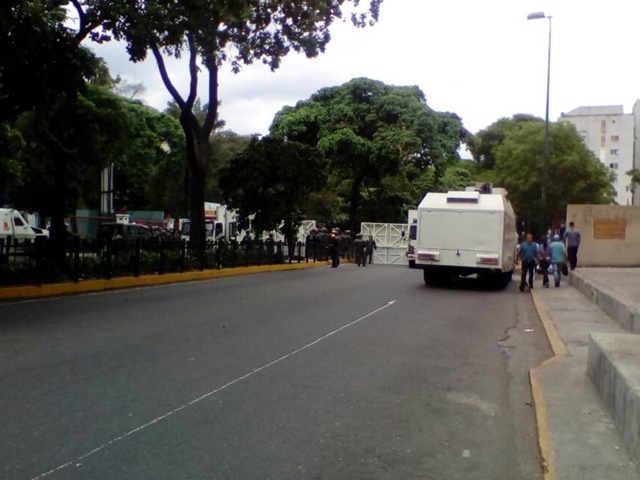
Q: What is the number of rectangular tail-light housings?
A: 2